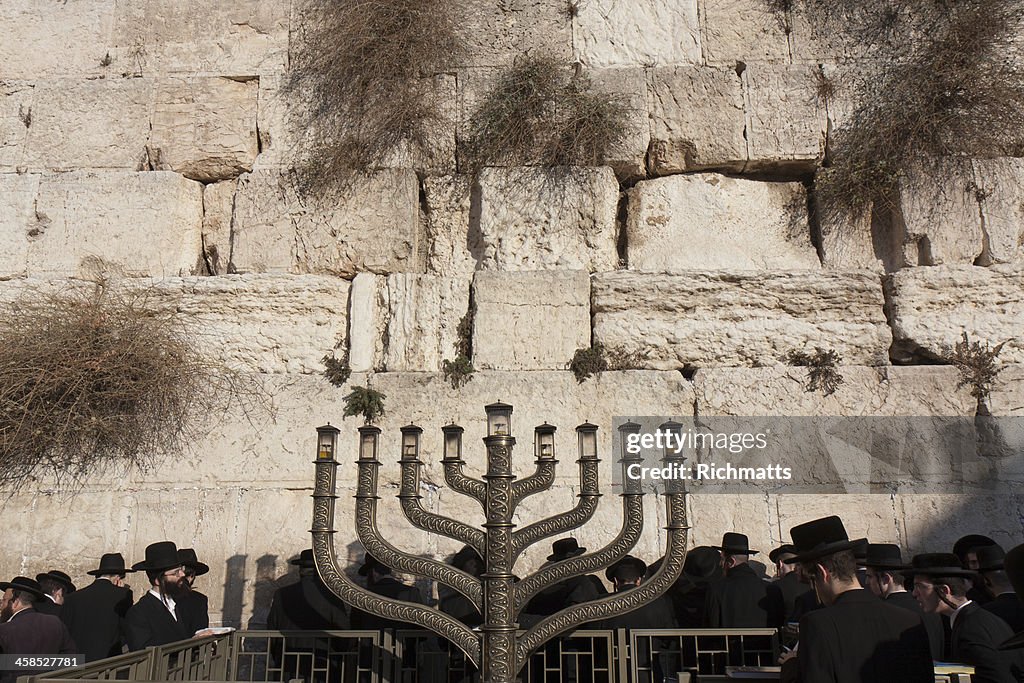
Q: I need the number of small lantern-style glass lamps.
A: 9